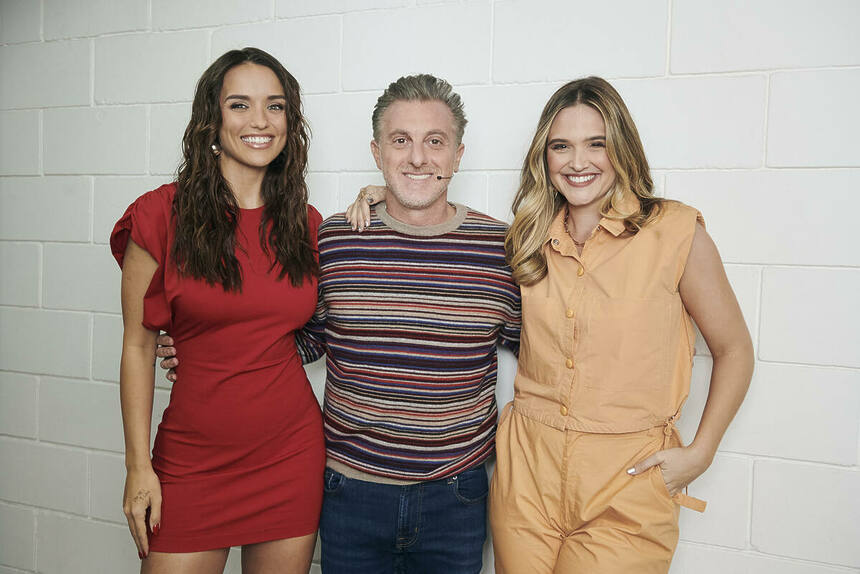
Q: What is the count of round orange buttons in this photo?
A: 4